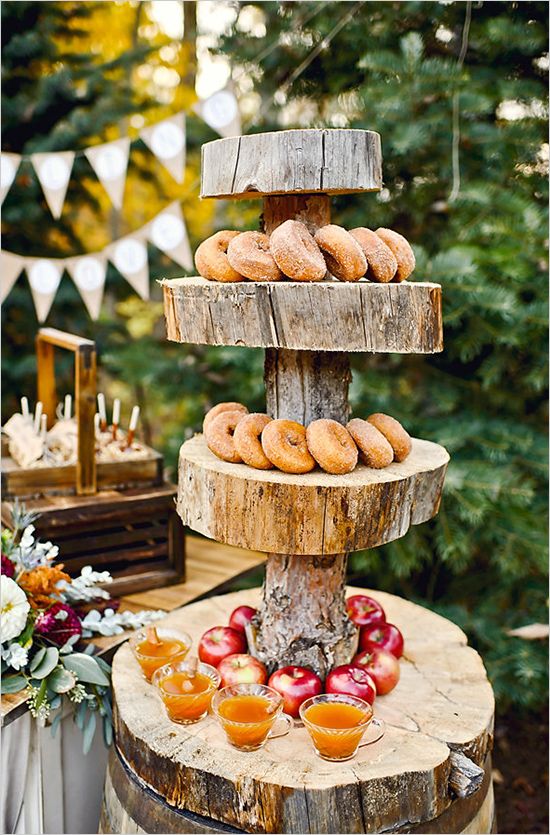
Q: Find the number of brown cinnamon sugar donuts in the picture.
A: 13